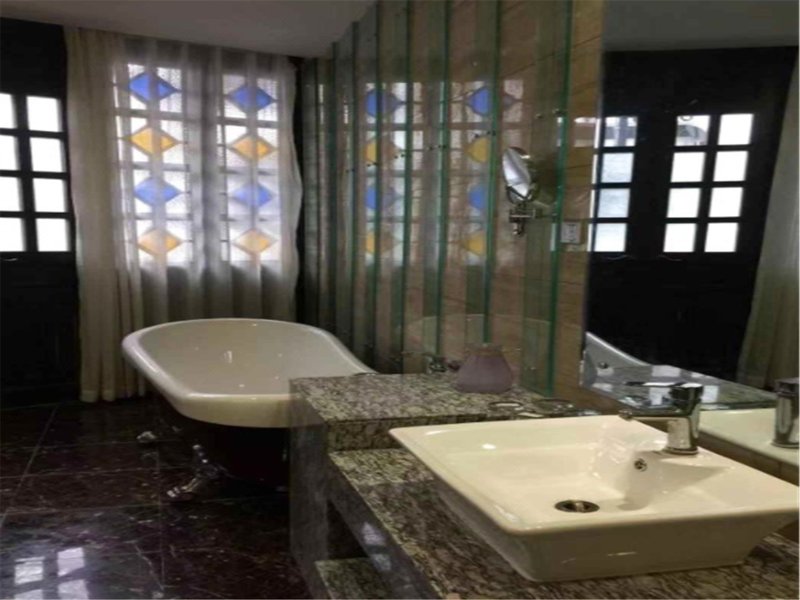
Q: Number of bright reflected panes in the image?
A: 12